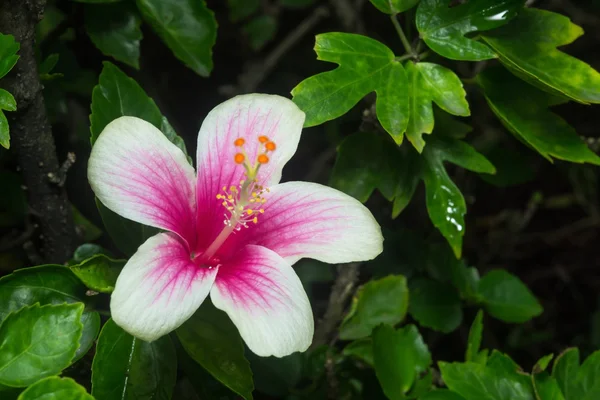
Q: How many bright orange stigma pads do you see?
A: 5